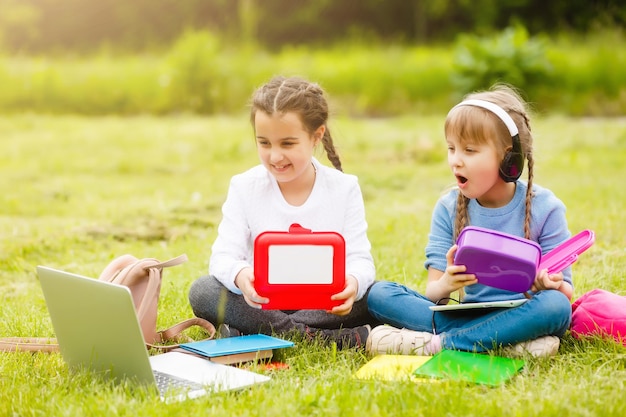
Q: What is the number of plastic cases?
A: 2